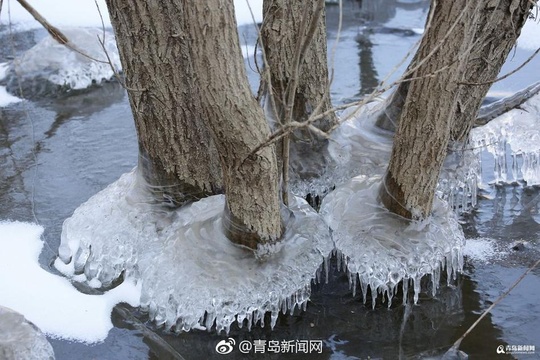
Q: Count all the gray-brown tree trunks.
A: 5